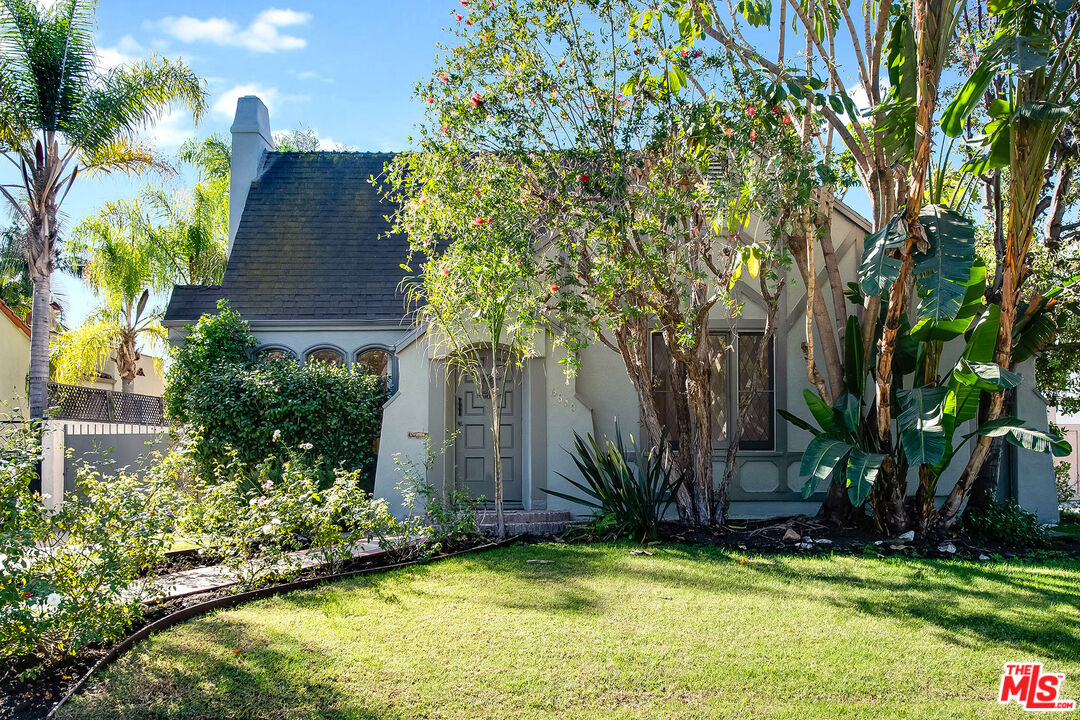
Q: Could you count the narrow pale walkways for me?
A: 1